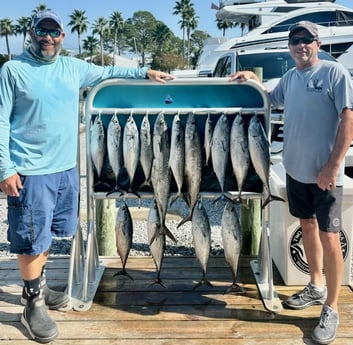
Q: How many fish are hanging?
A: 15